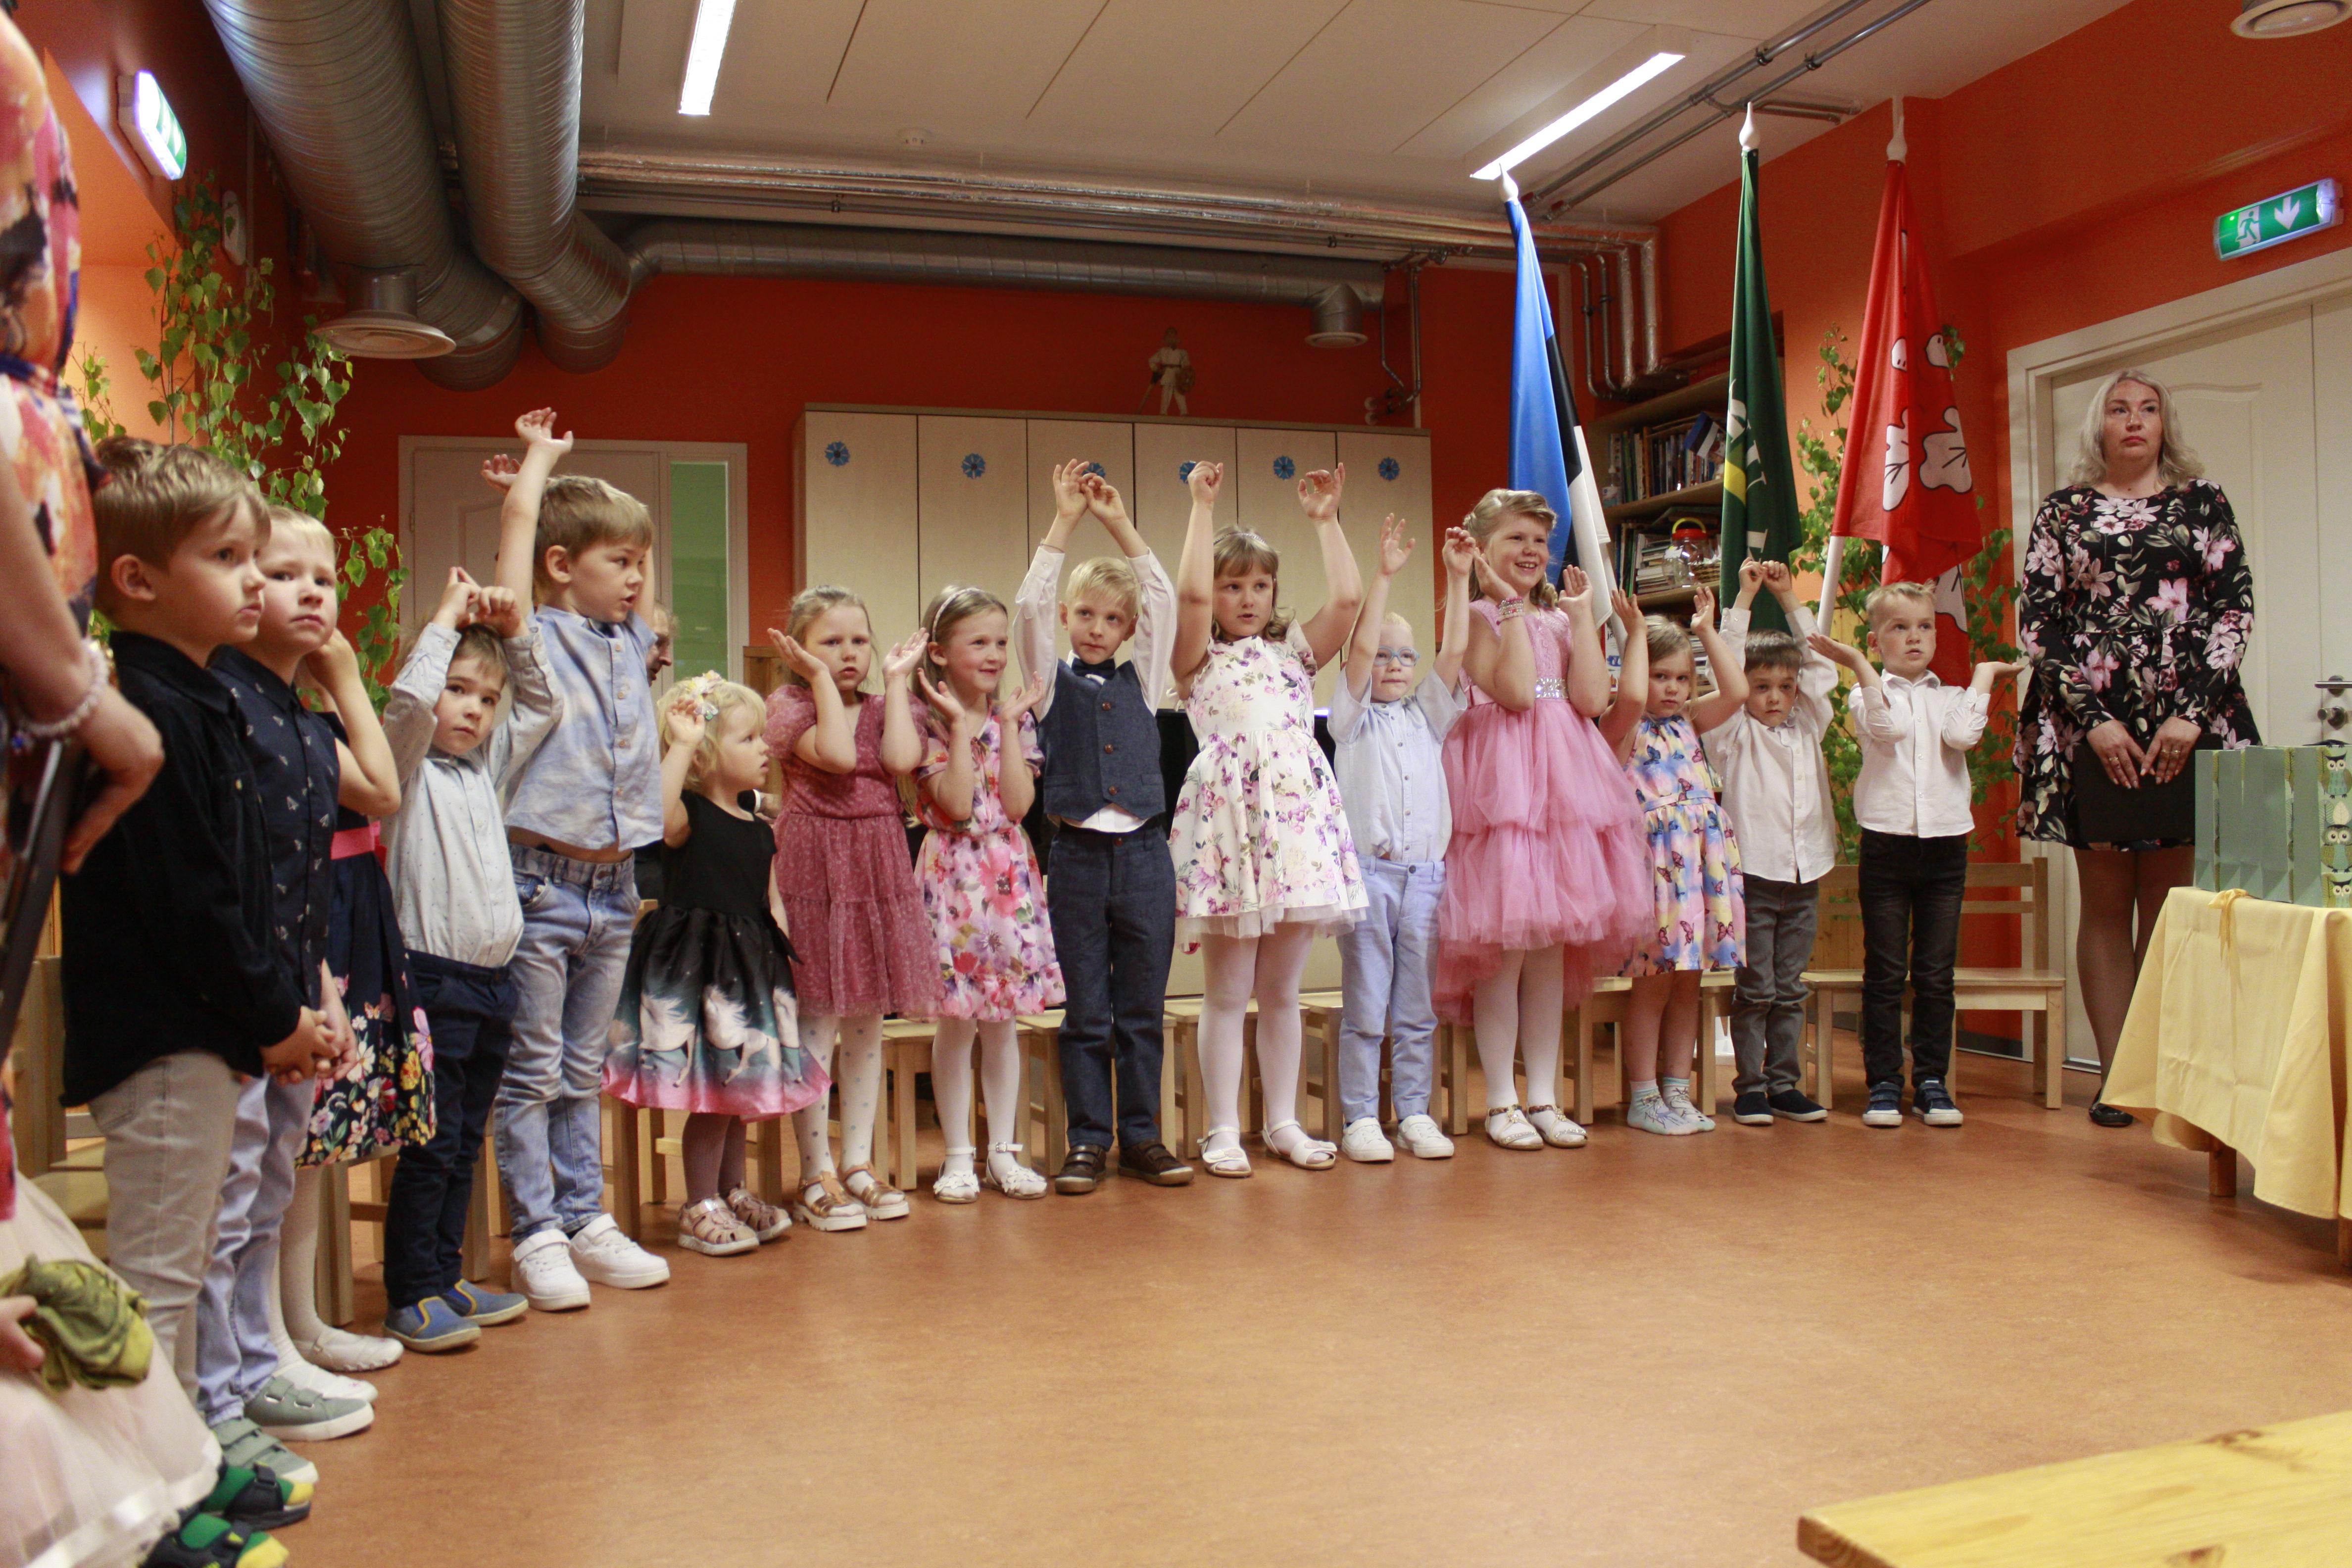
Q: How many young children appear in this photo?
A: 15